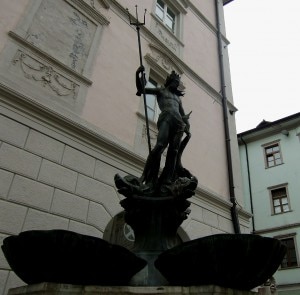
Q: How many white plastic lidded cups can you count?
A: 0